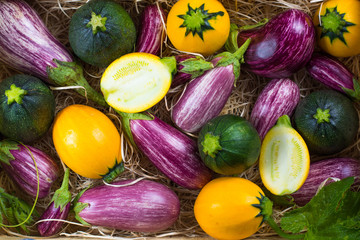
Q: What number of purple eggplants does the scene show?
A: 12